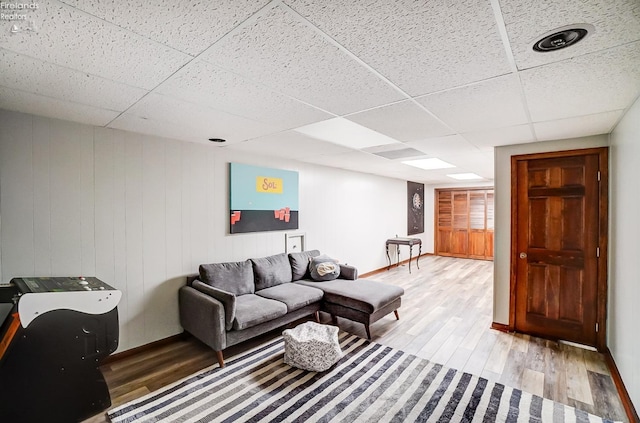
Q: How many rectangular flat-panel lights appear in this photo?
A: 3